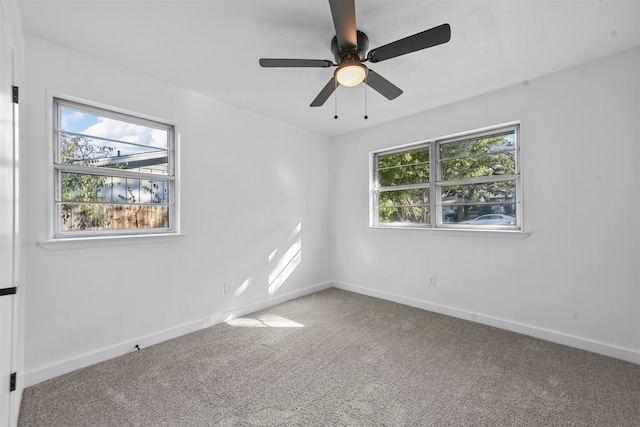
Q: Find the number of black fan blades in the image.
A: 5